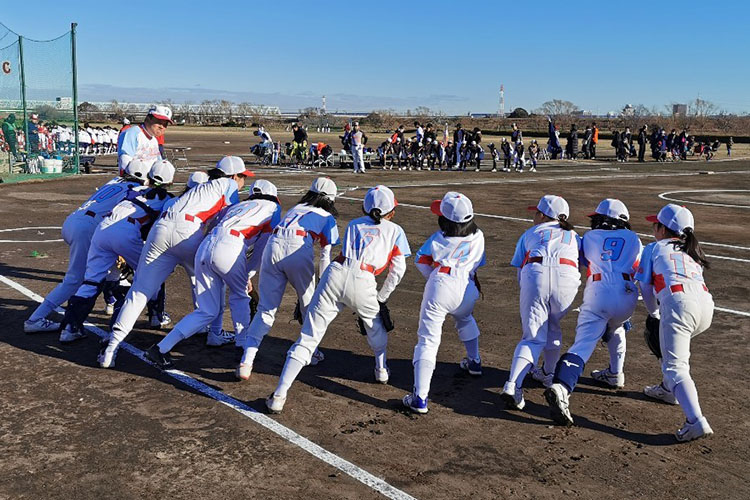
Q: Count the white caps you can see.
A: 12